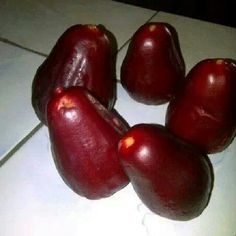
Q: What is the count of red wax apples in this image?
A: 5